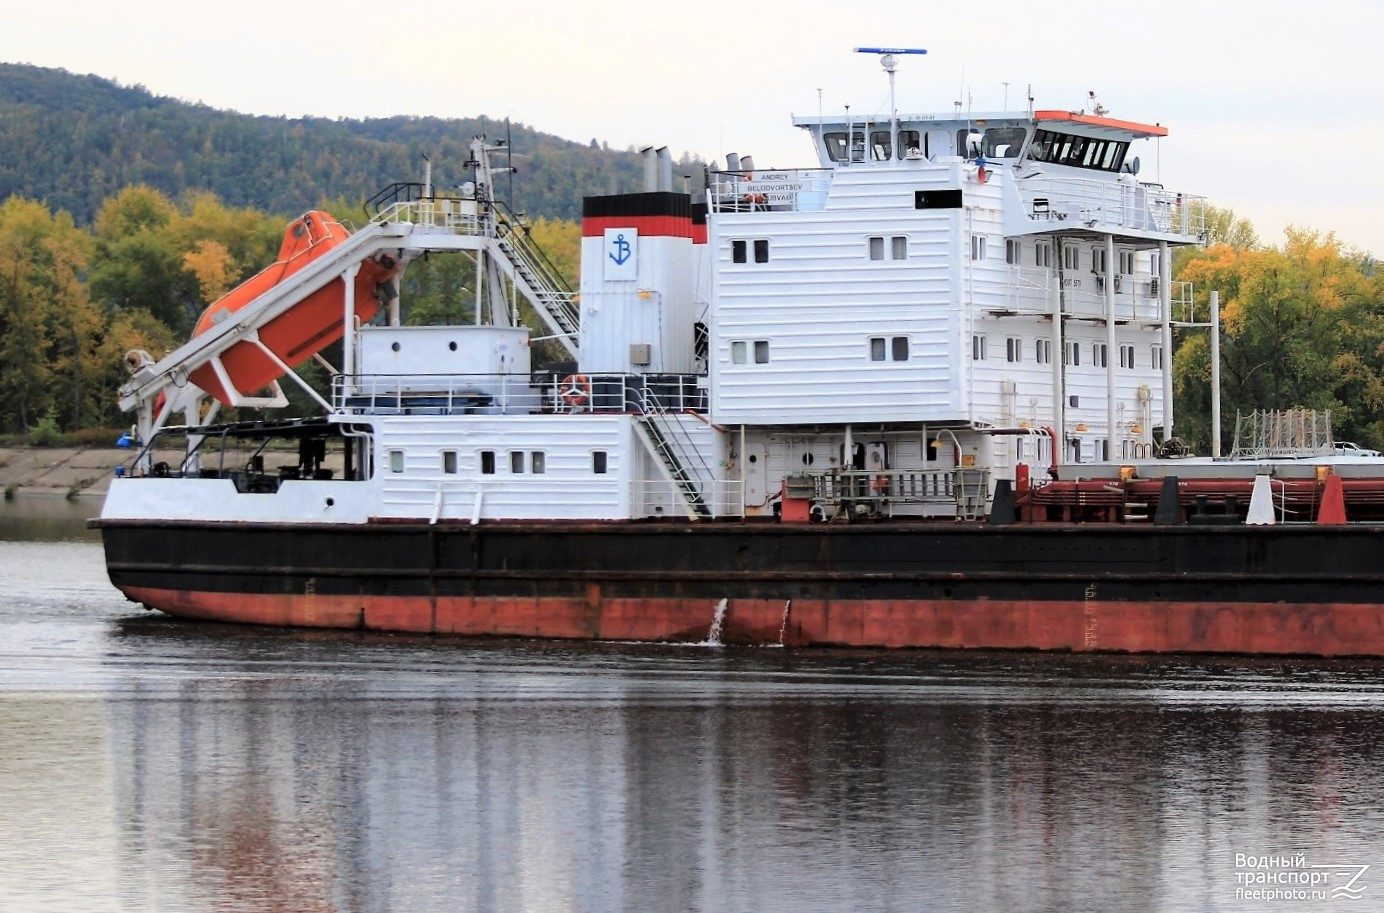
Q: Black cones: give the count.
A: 2